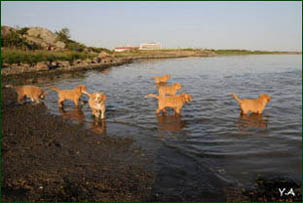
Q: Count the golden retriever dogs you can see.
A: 7